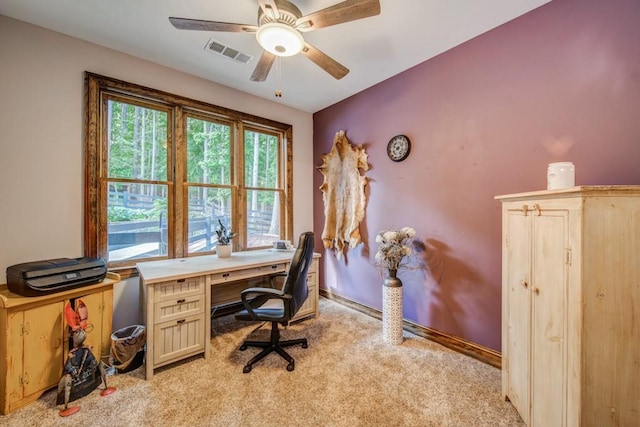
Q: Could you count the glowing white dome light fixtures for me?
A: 1